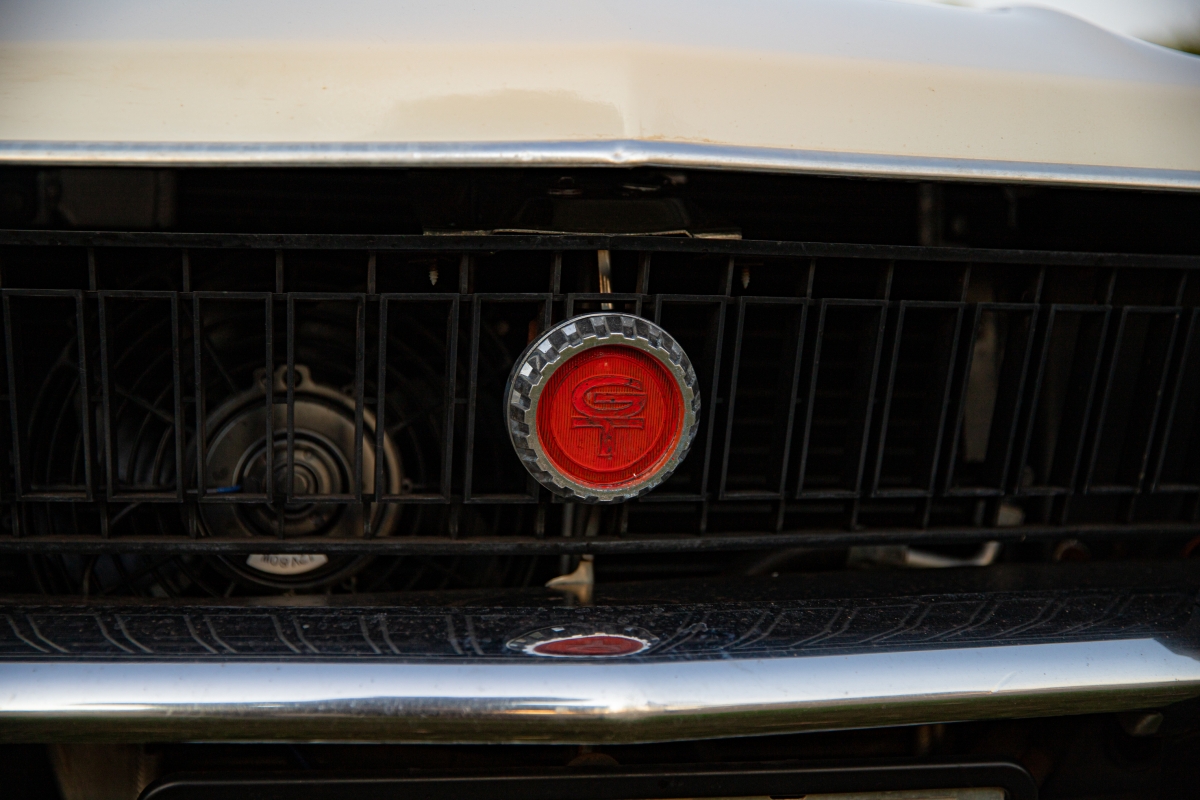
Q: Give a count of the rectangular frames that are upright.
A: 15